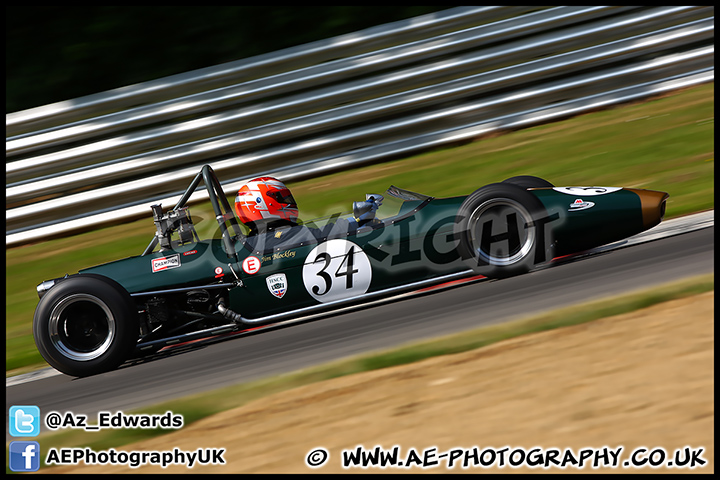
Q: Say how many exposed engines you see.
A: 1